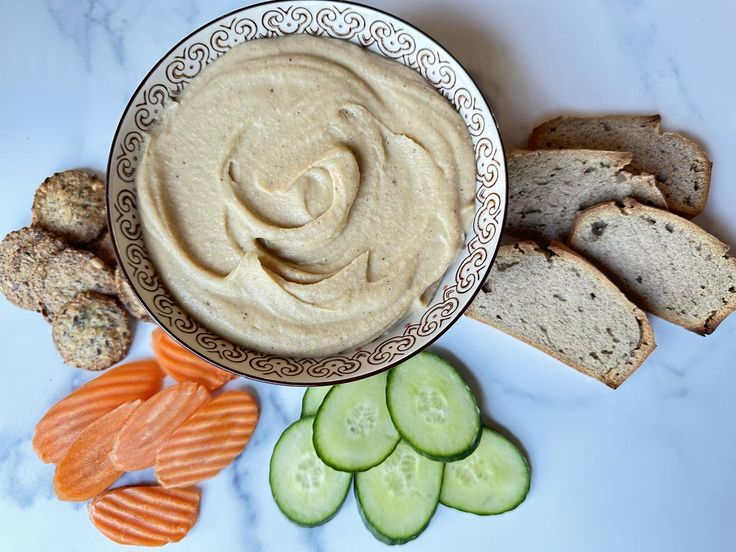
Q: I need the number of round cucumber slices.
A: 6